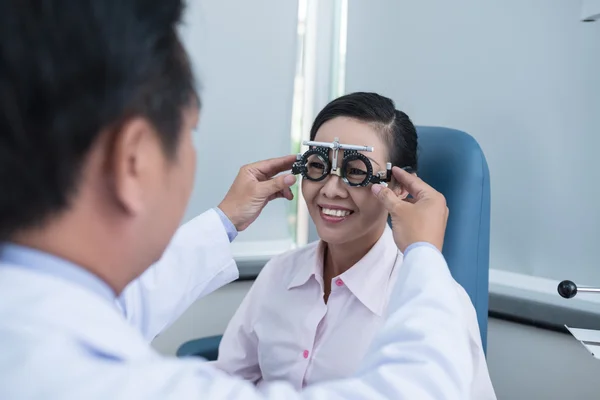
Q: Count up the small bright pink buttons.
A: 2